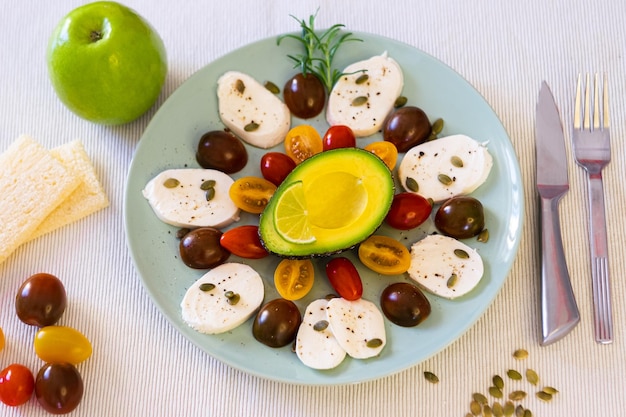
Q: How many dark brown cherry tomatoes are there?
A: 9